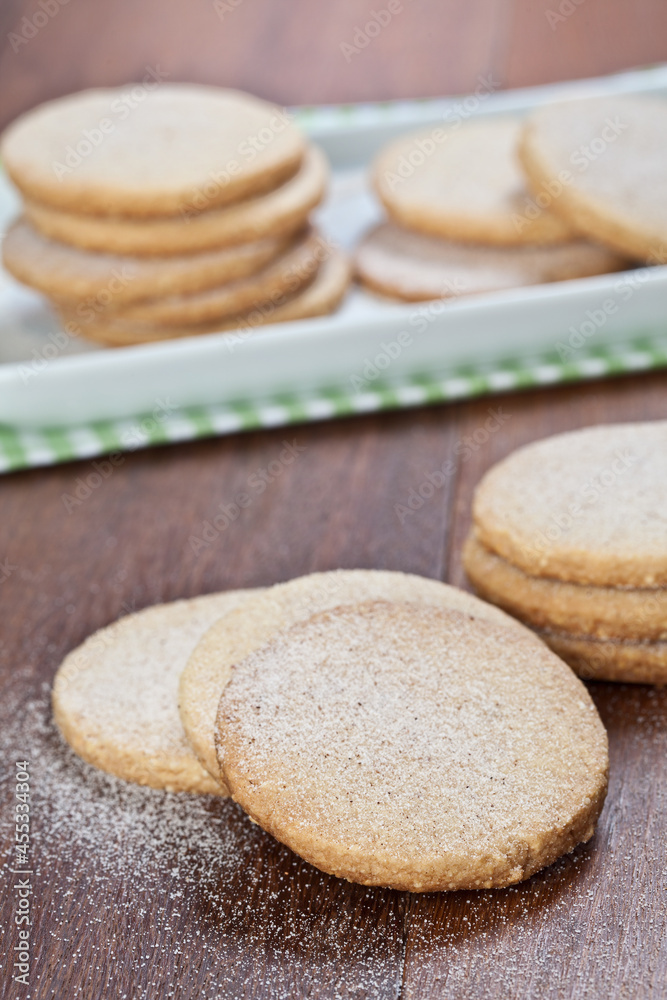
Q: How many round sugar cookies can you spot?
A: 14